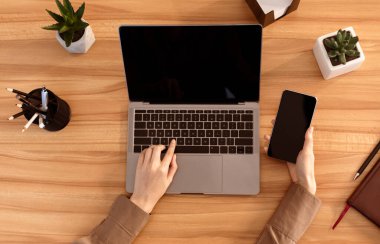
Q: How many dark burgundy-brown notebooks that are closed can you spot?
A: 1